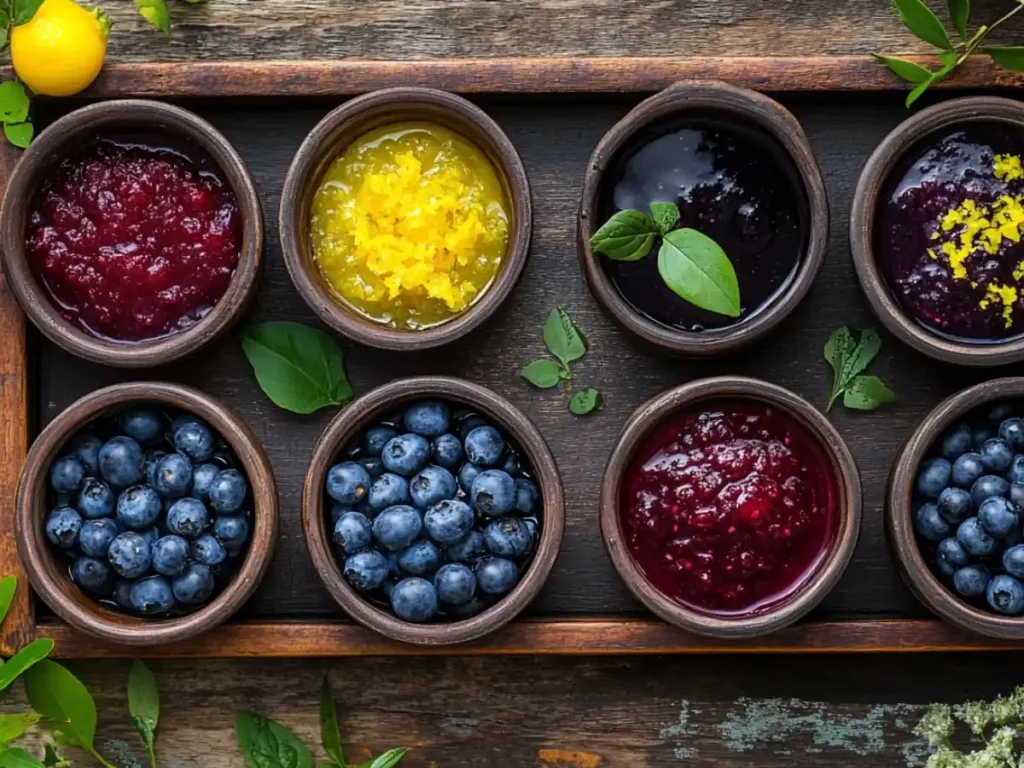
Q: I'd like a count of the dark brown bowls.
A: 8